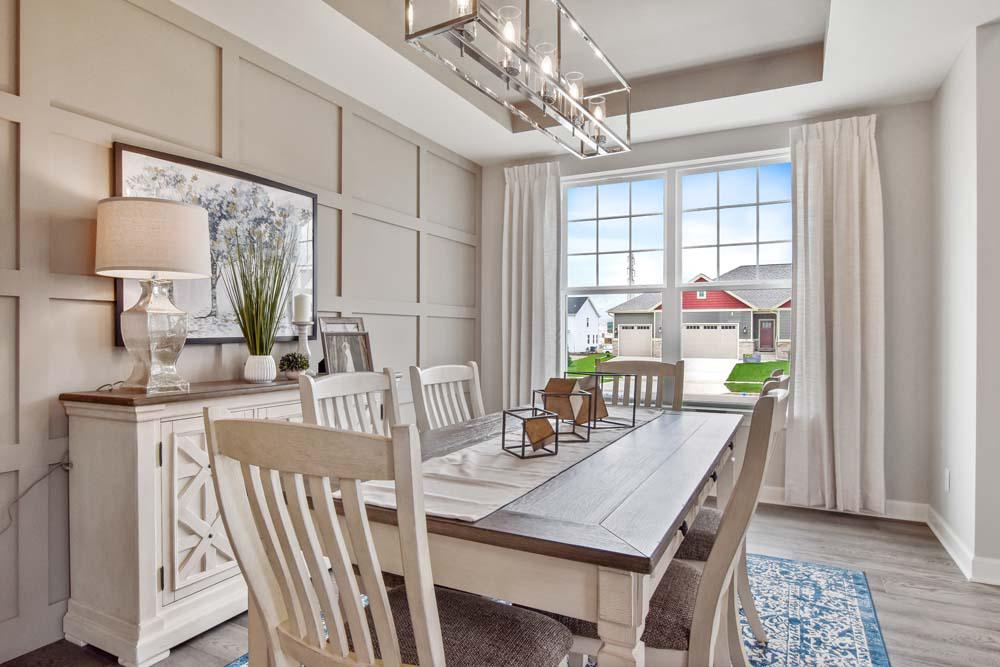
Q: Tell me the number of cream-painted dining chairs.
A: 6